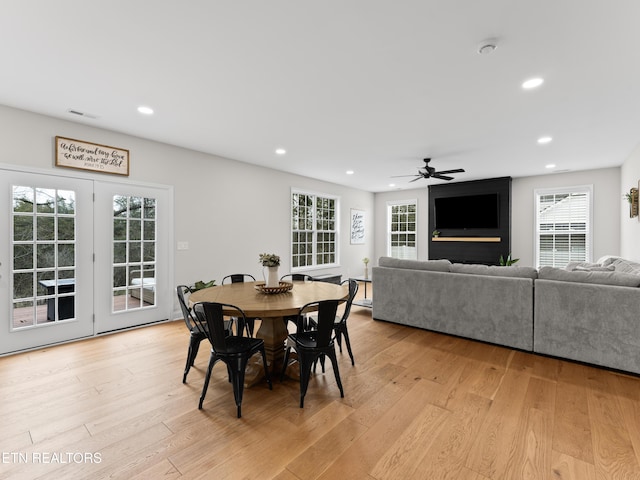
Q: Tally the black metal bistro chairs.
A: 6